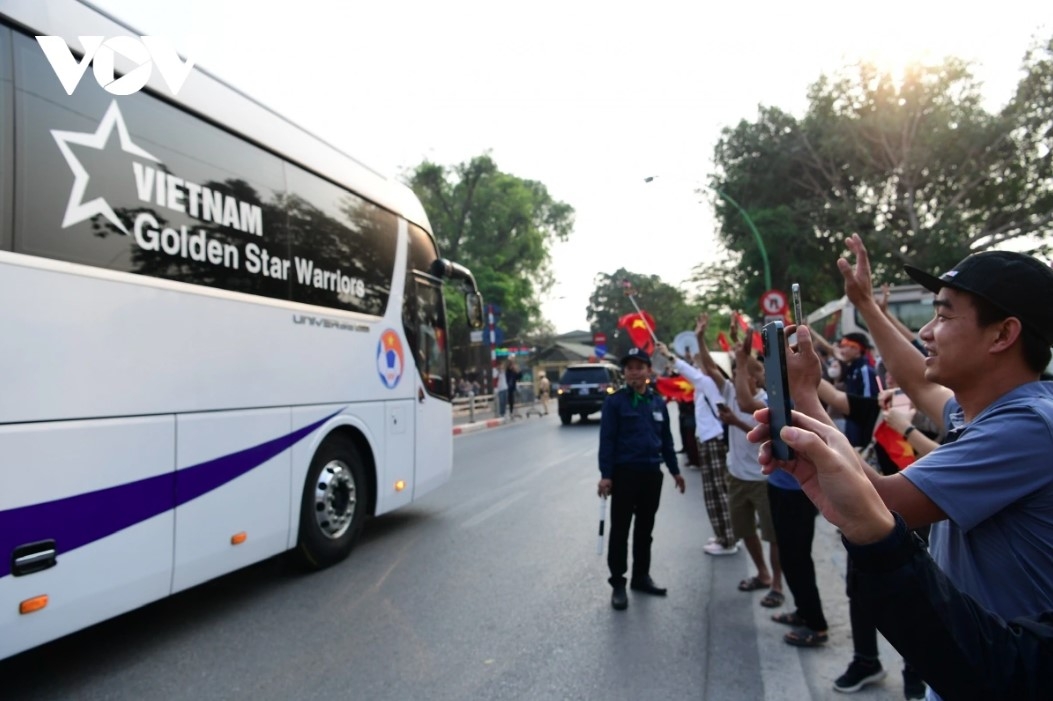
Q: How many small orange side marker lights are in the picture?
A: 3